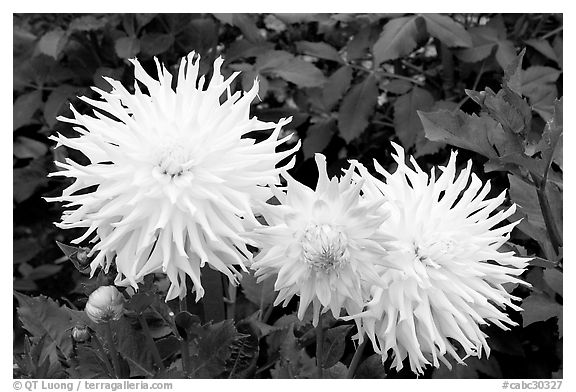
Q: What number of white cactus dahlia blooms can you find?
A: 3